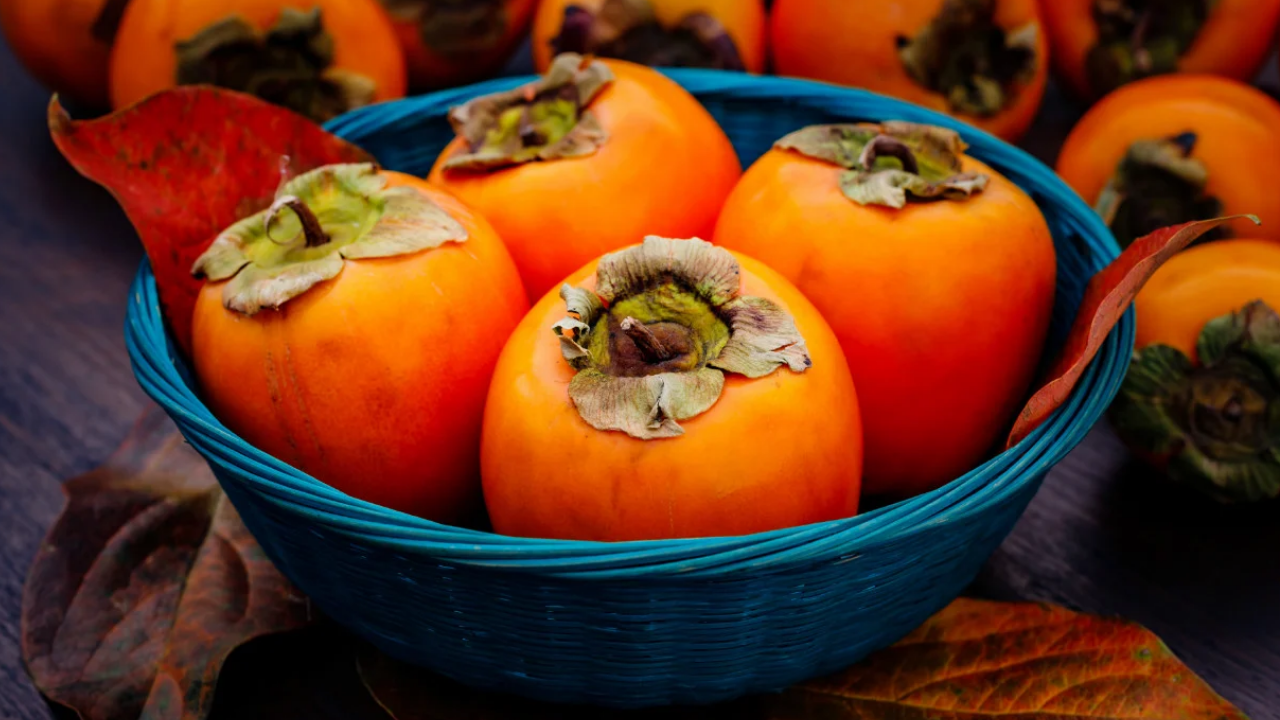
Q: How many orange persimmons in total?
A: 12